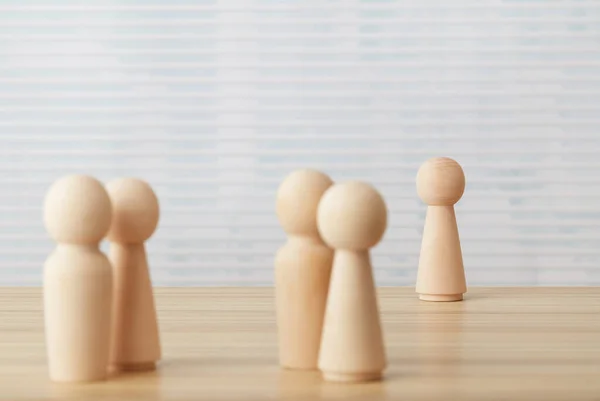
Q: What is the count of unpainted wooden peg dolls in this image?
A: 5